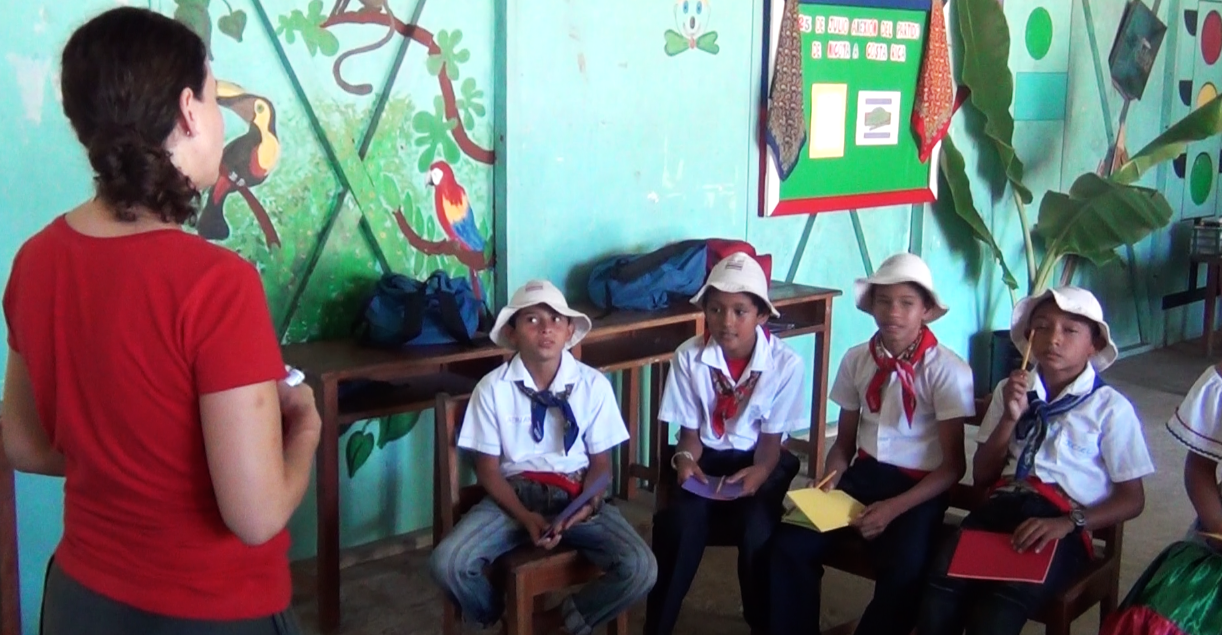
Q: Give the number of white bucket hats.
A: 4